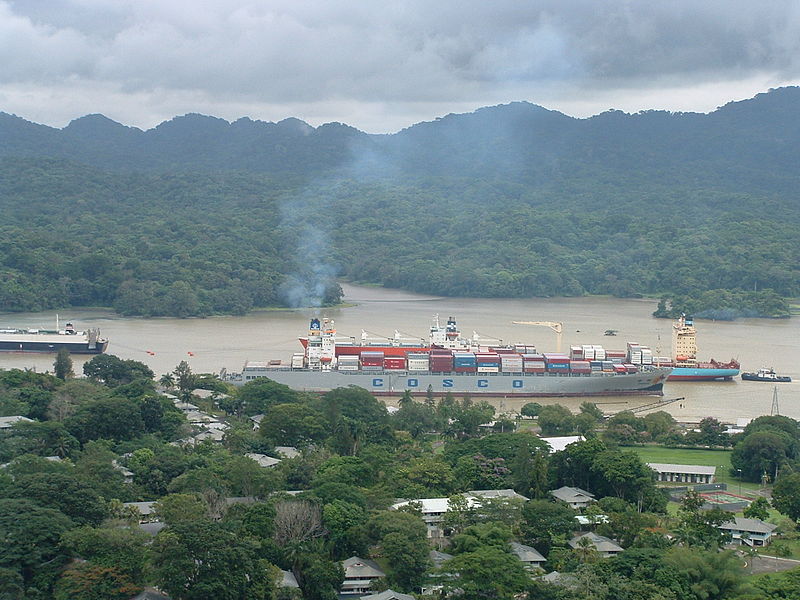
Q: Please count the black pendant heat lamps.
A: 0